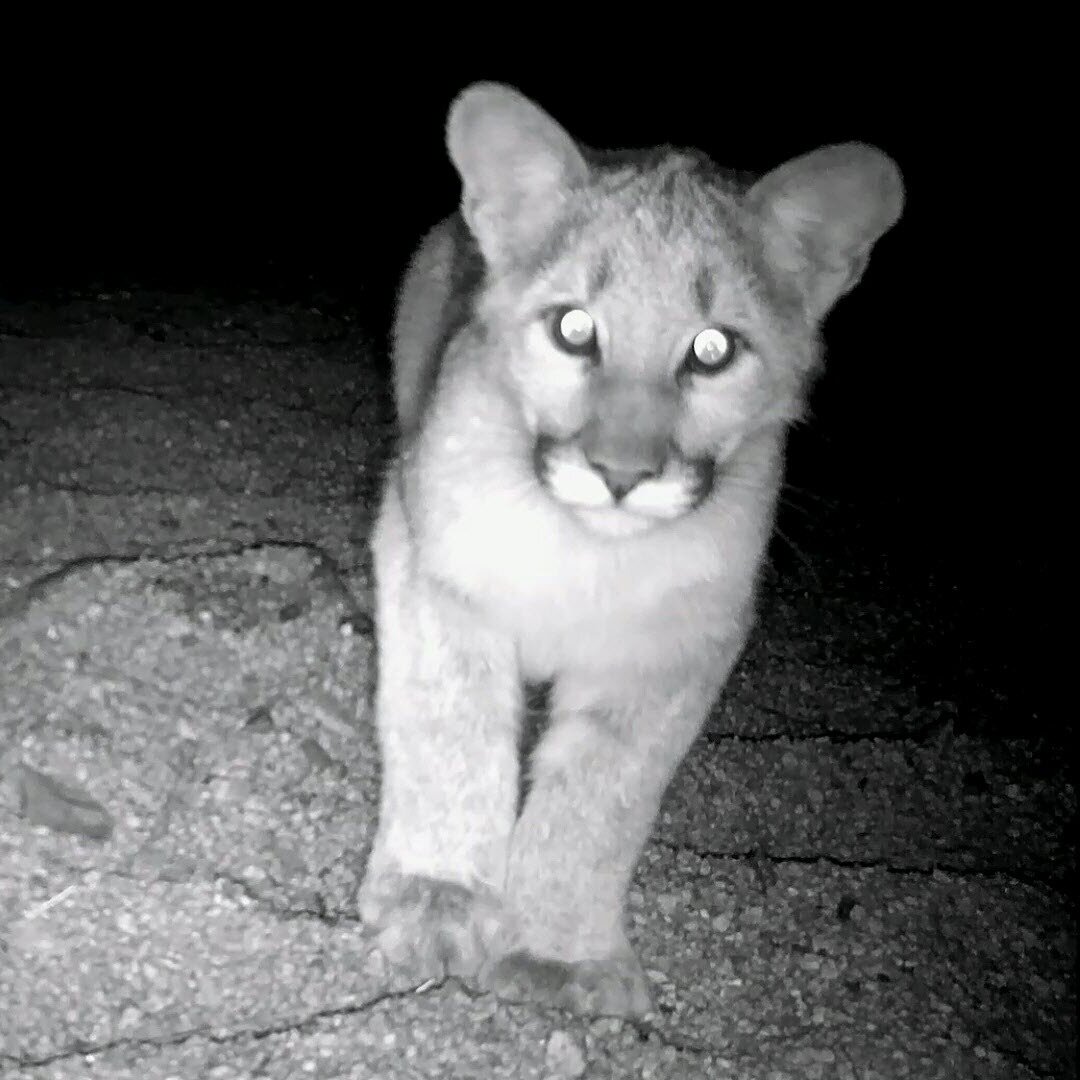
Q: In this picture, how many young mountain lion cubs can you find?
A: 1